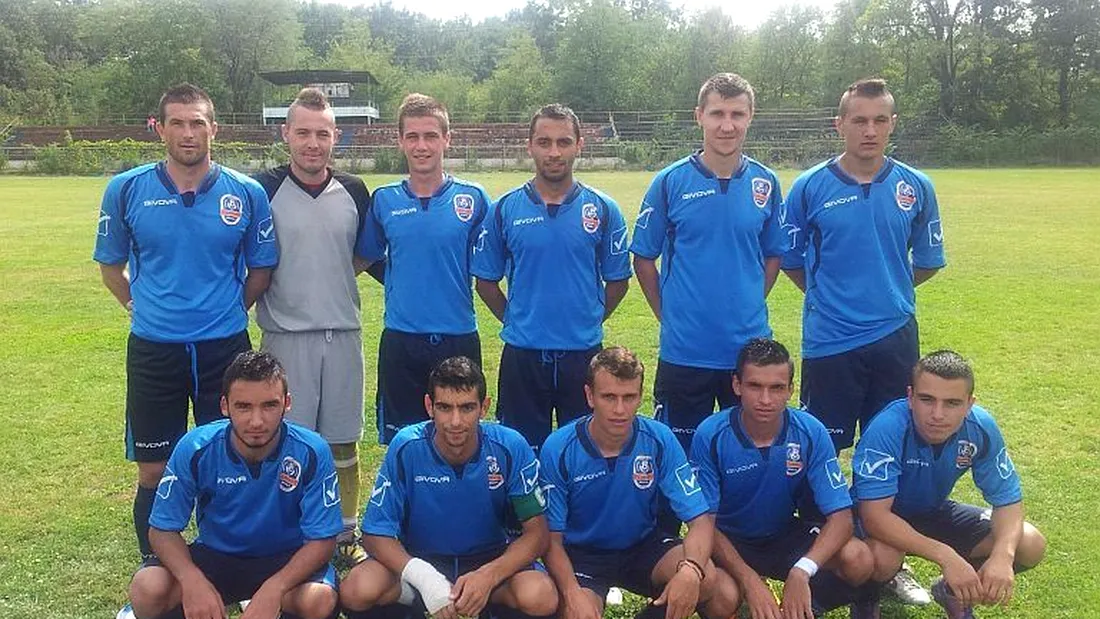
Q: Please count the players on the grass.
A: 11